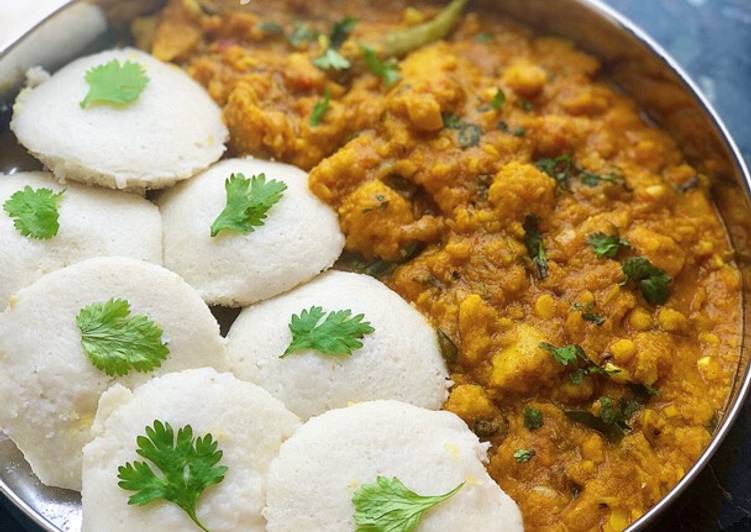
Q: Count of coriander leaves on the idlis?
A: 7